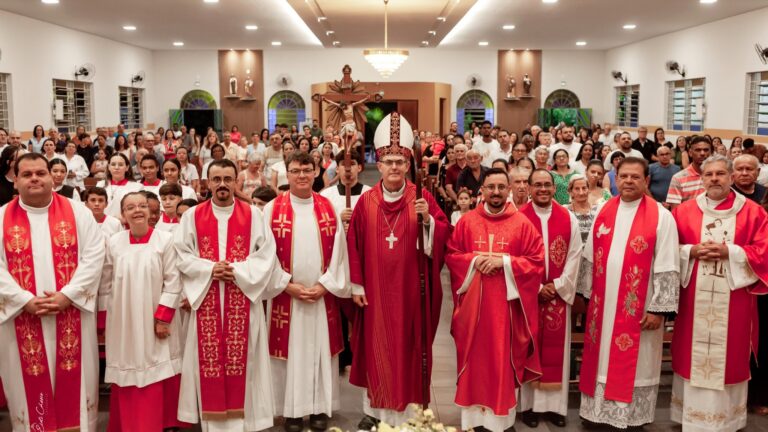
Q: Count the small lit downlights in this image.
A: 12